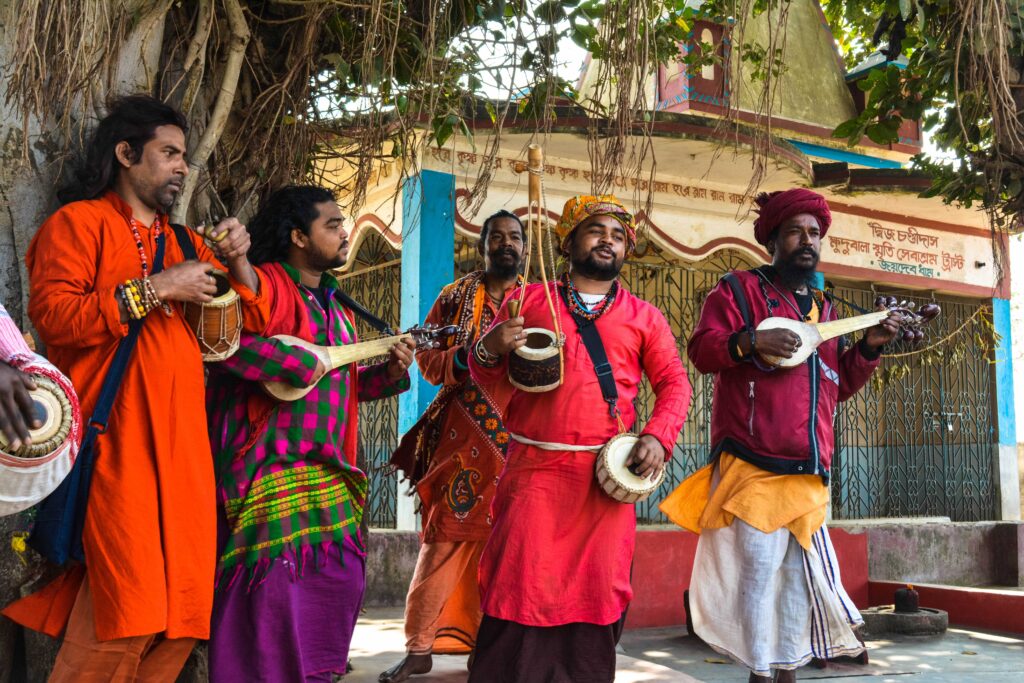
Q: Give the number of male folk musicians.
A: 5